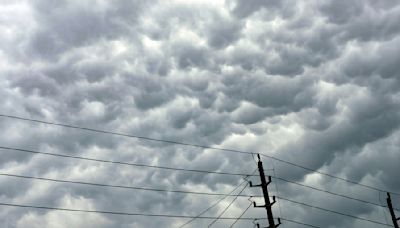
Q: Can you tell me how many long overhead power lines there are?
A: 4